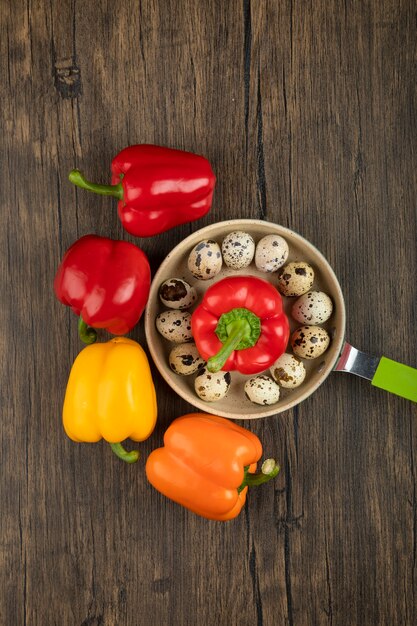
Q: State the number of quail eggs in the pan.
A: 12